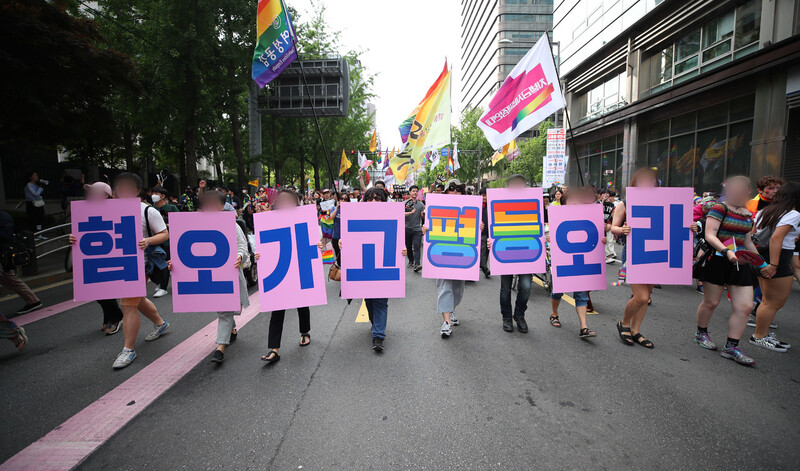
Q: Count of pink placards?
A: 8